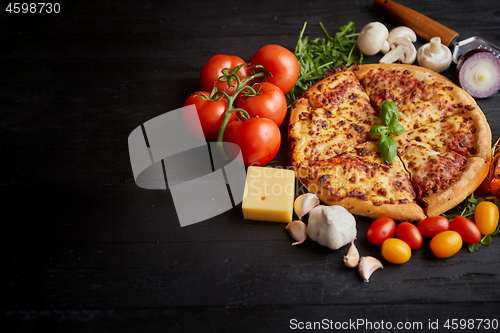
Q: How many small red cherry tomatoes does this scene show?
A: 4